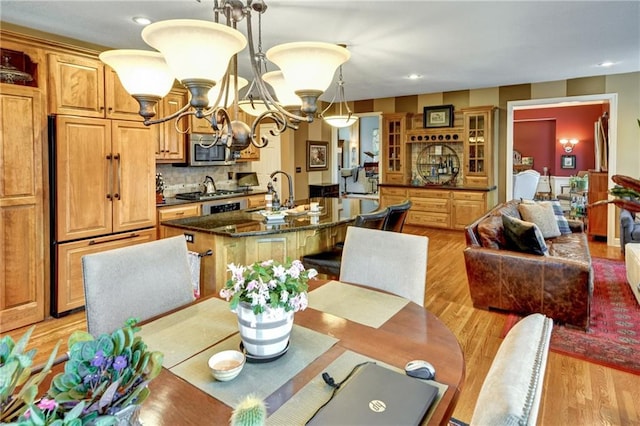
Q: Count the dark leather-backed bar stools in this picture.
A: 2